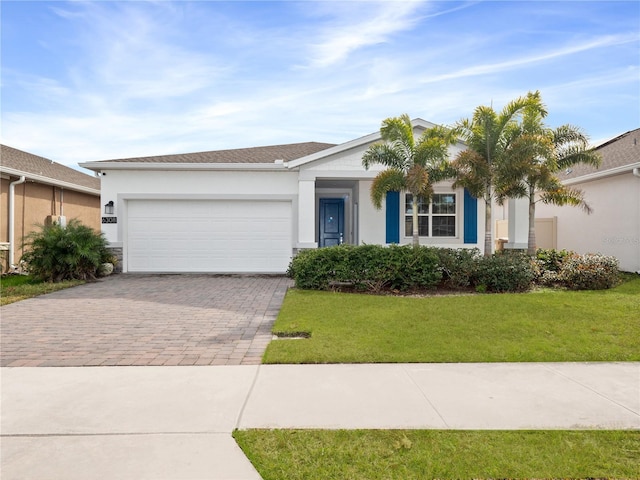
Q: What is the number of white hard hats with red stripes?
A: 0